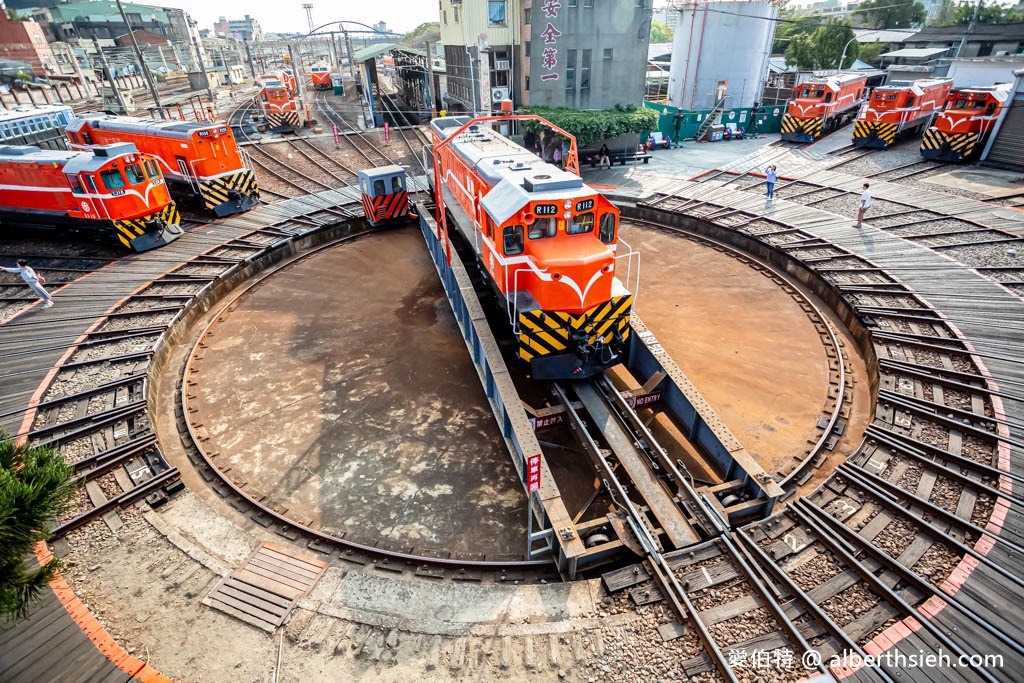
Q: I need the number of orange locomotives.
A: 9